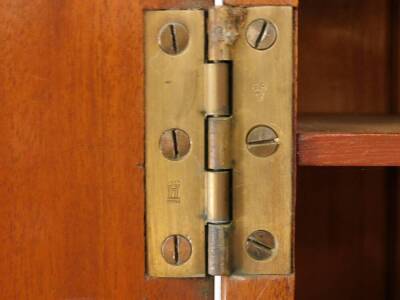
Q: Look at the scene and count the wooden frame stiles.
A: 2